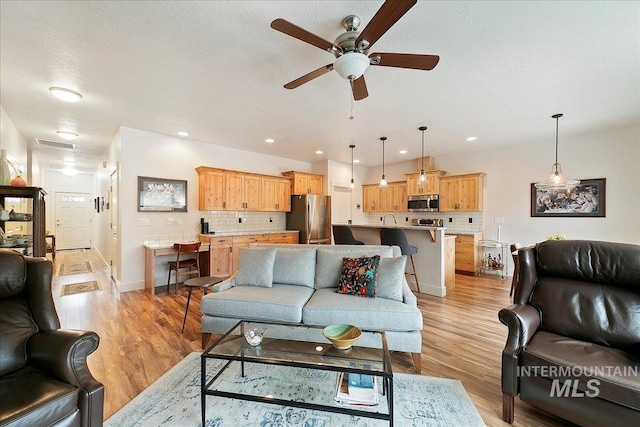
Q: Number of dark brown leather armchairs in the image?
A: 2